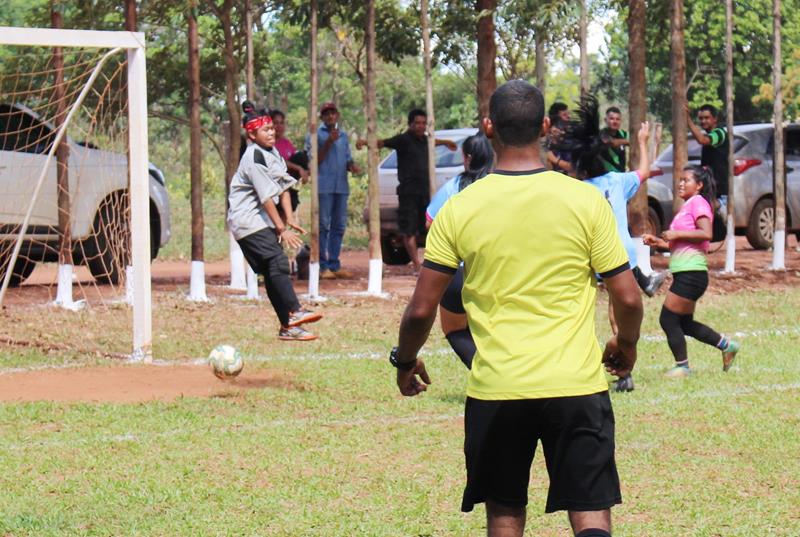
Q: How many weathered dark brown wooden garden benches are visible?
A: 0